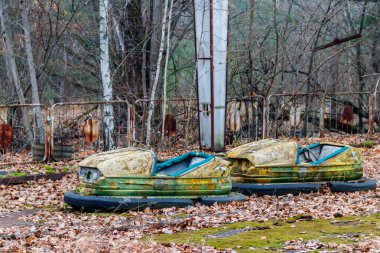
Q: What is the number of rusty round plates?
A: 6